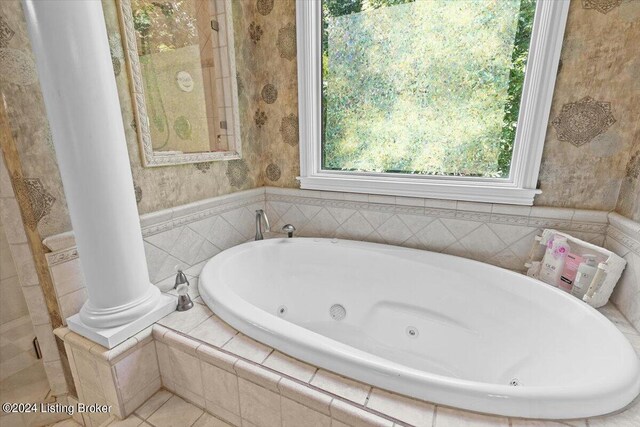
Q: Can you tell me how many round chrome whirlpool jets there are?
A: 3